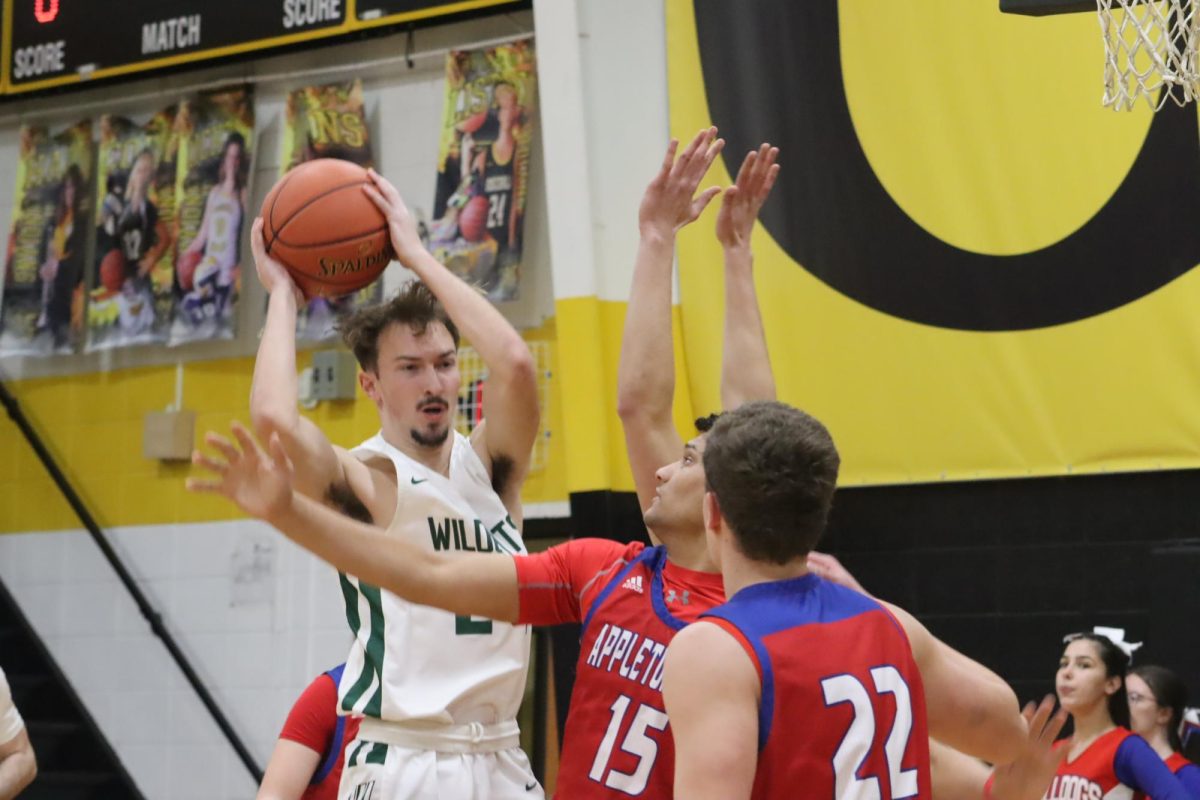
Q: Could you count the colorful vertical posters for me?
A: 5